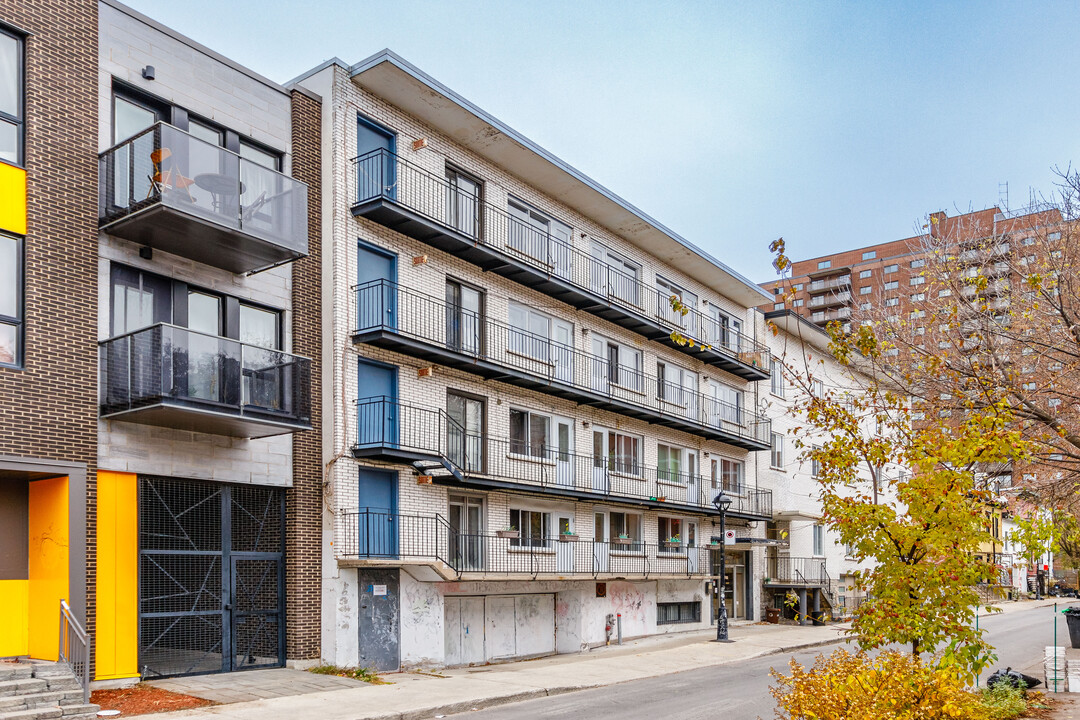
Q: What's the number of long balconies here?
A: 4